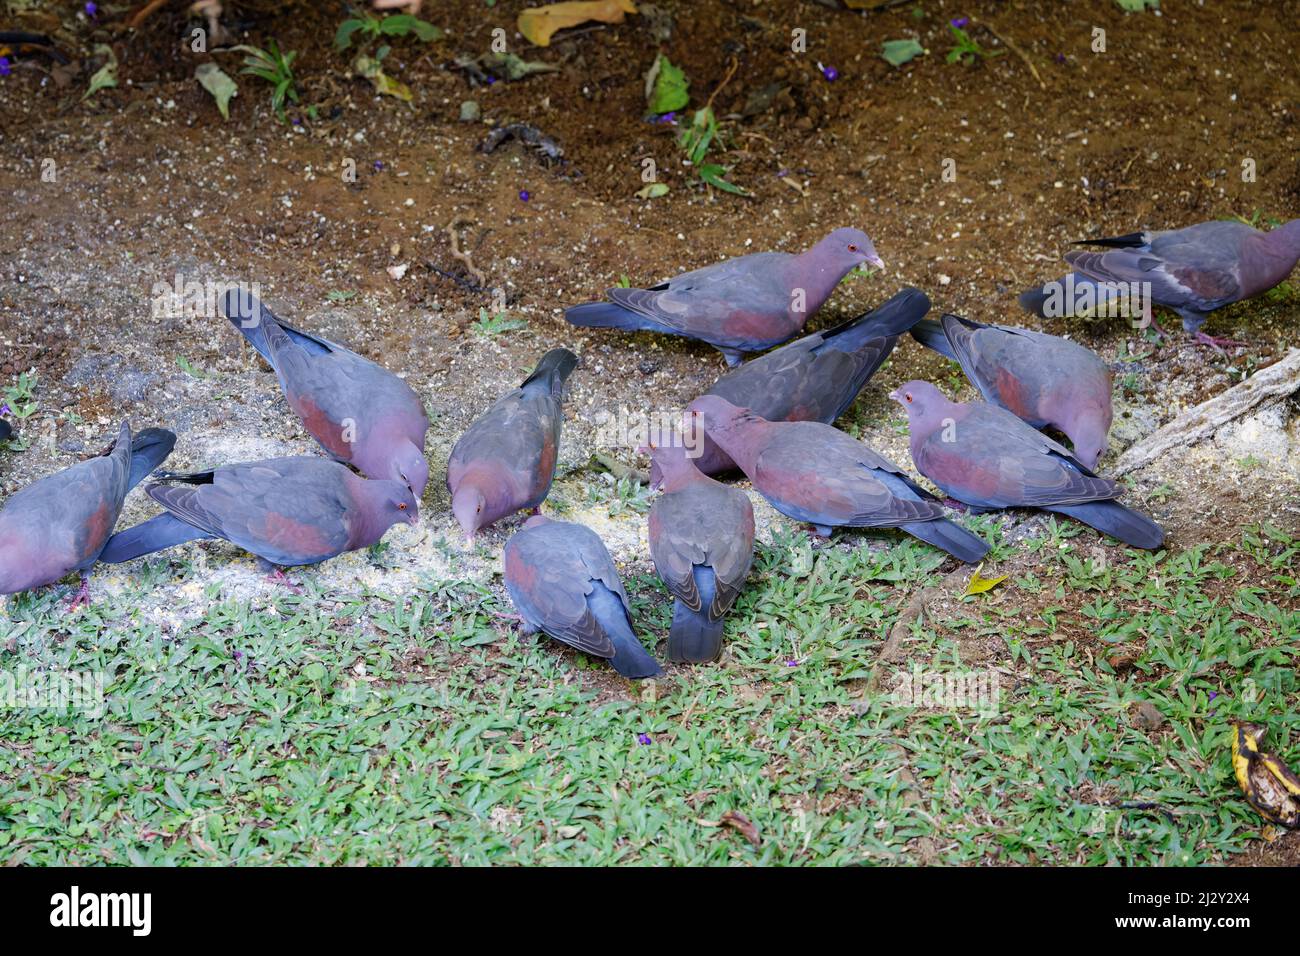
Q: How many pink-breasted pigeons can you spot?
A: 12